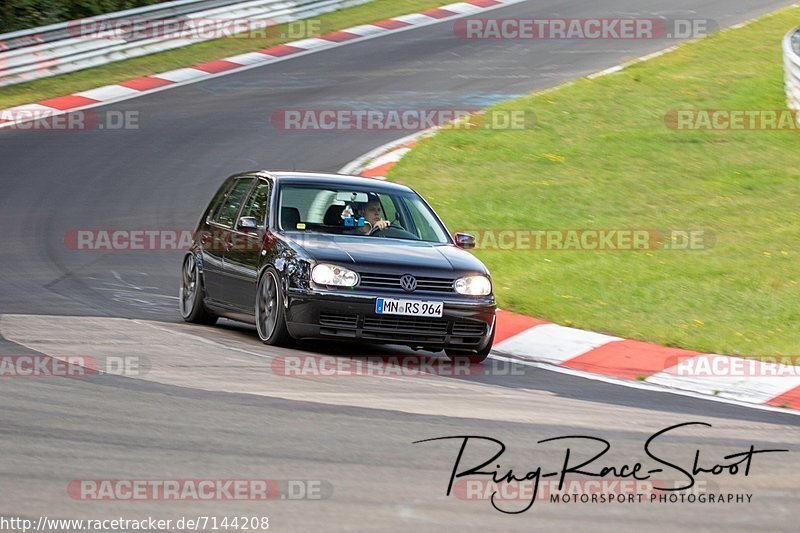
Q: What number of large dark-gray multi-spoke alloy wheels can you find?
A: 2